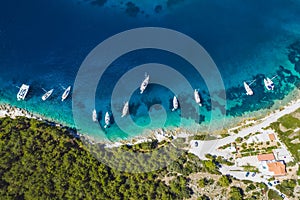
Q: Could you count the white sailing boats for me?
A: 11